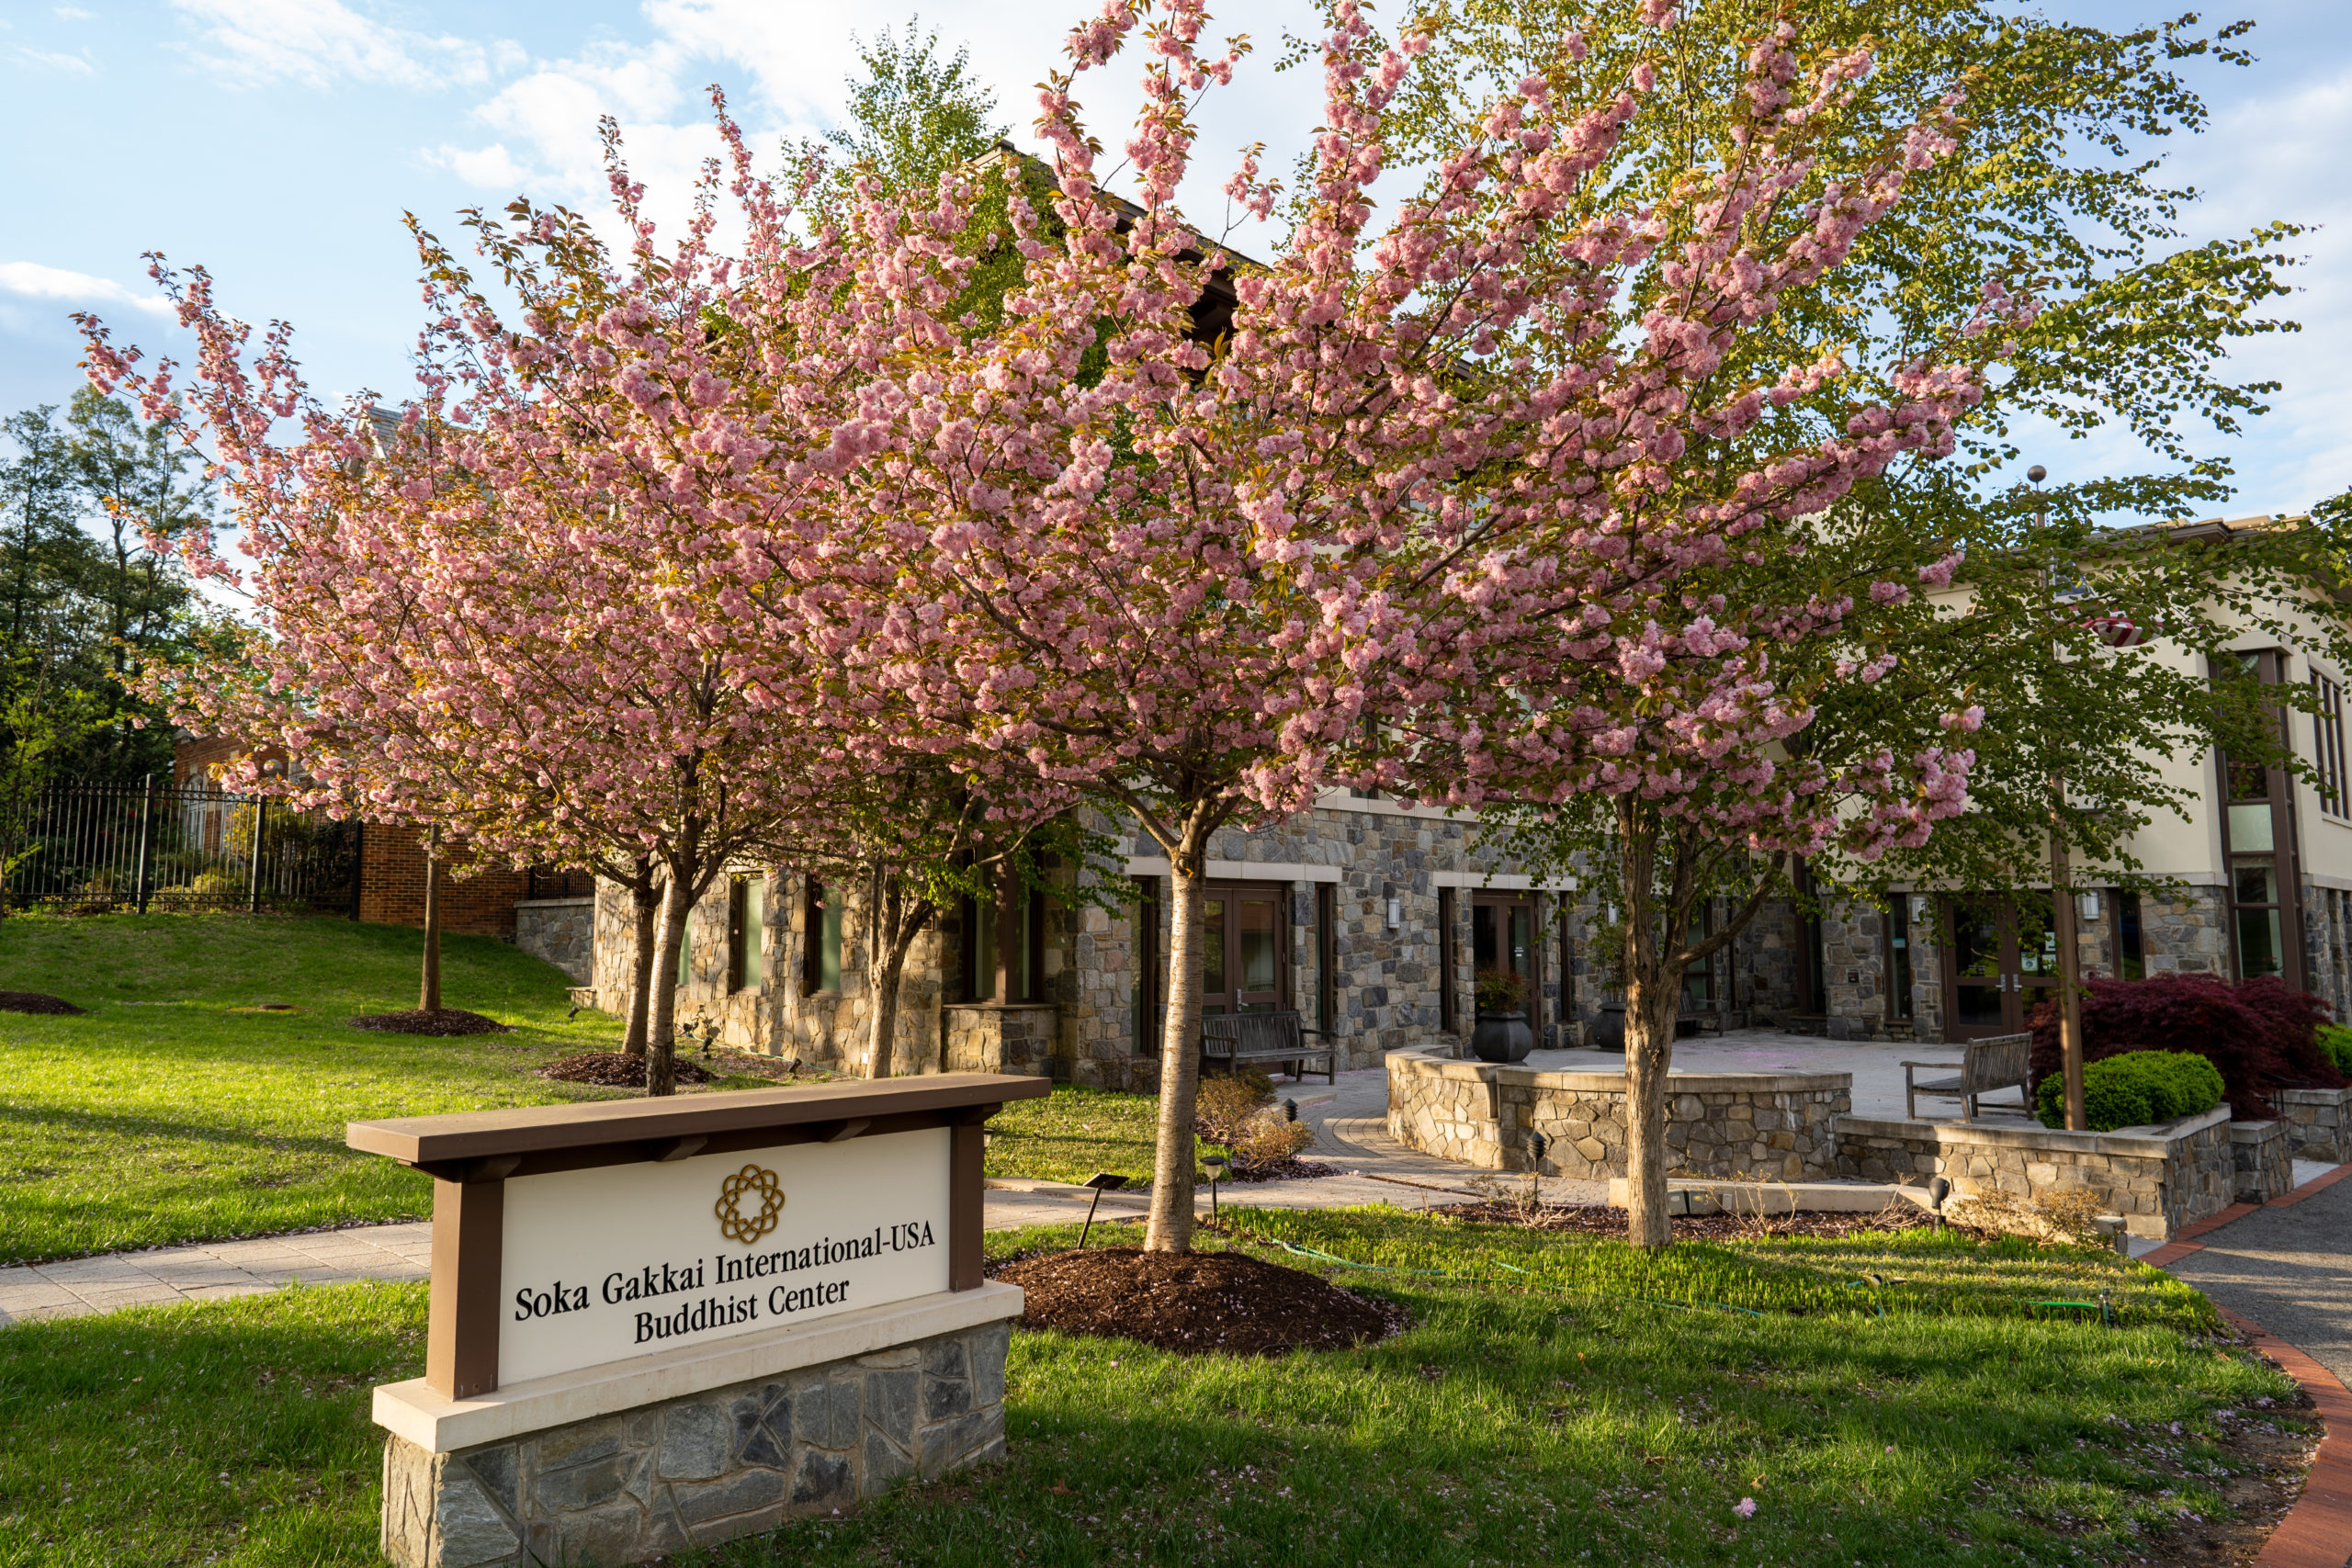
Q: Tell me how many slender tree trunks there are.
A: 6